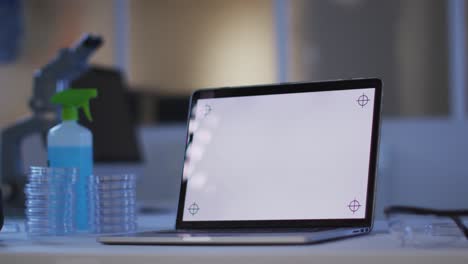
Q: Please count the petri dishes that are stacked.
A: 15